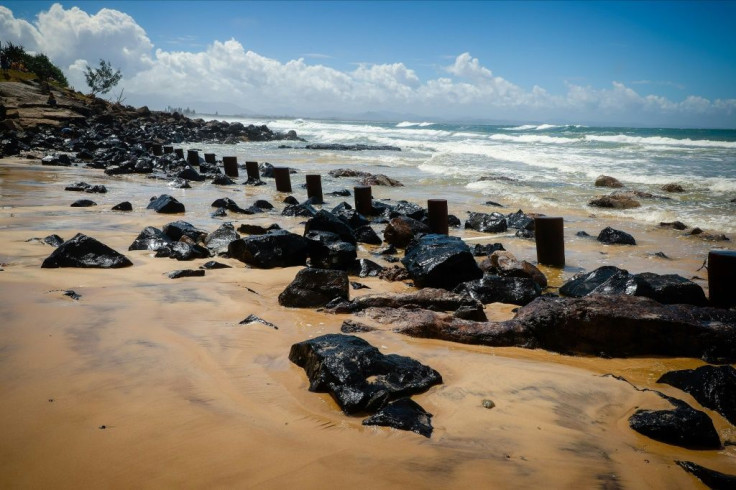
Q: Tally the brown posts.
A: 13